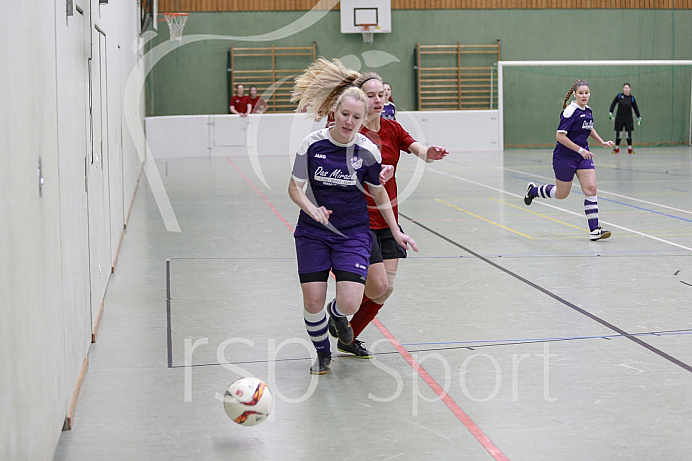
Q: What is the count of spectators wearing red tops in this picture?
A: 2